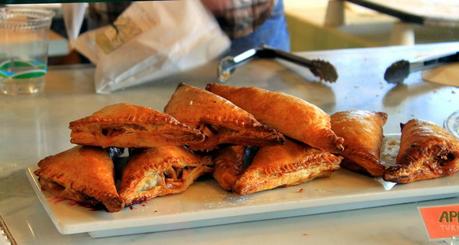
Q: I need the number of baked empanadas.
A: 9